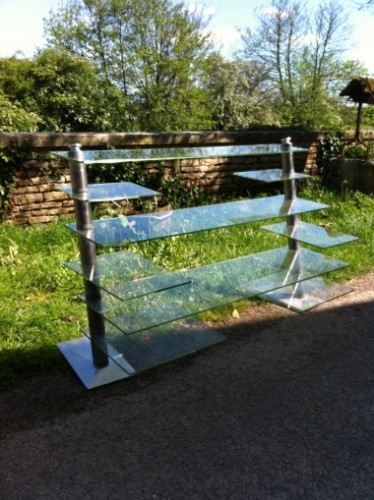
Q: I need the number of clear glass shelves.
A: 9